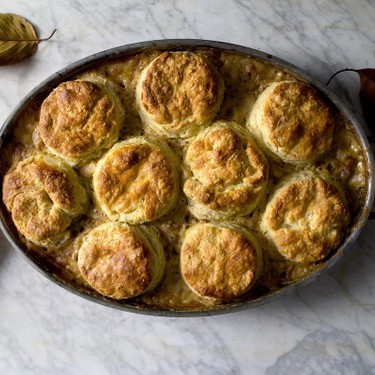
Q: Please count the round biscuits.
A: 9